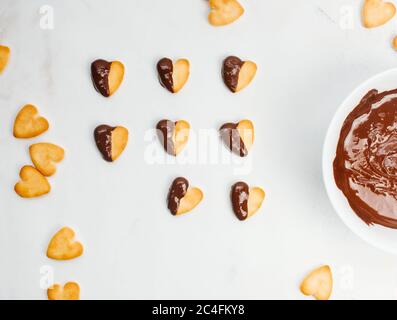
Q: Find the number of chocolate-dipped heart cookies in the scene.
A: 8